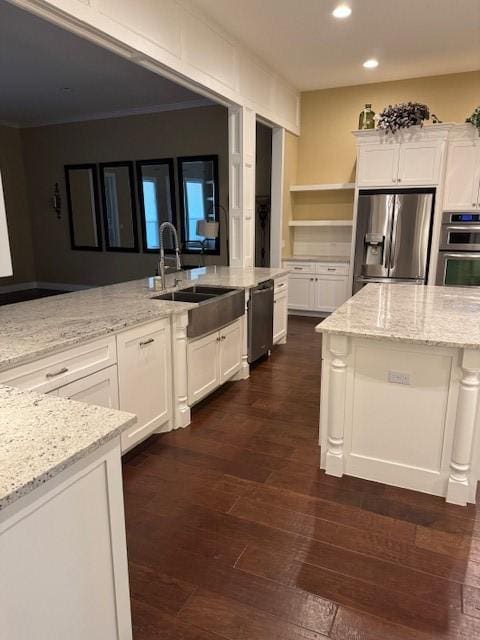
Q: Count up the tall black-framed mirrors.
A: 4